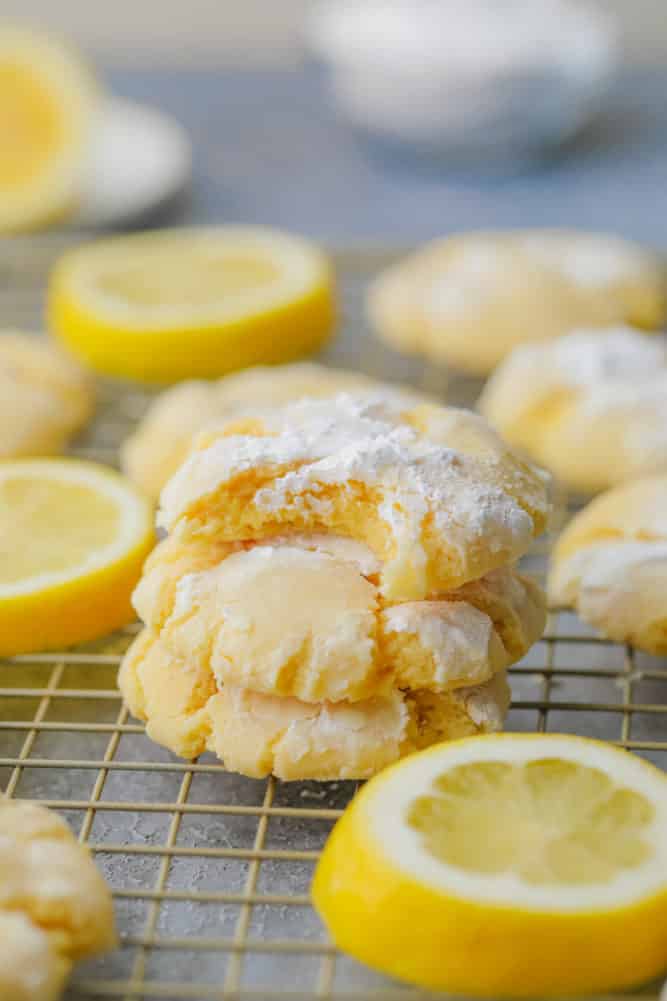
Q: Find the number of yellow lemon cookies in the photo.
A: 9